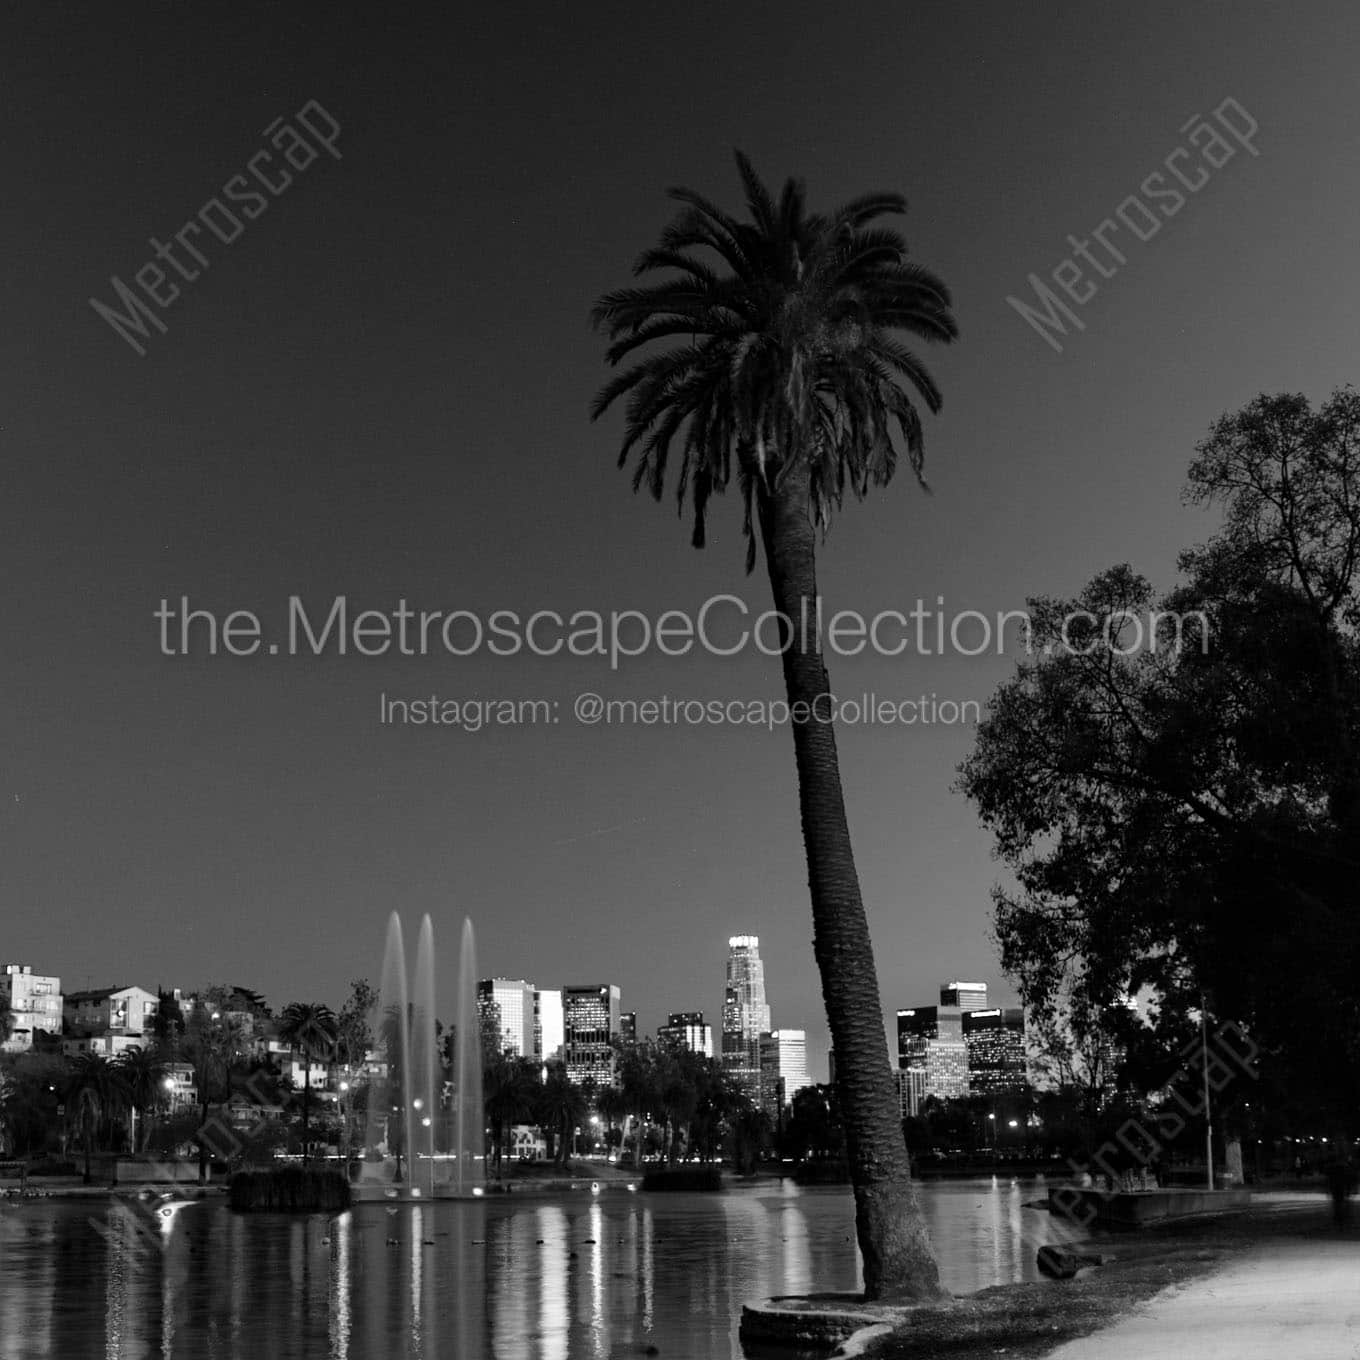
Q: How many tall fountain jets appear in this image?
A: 3